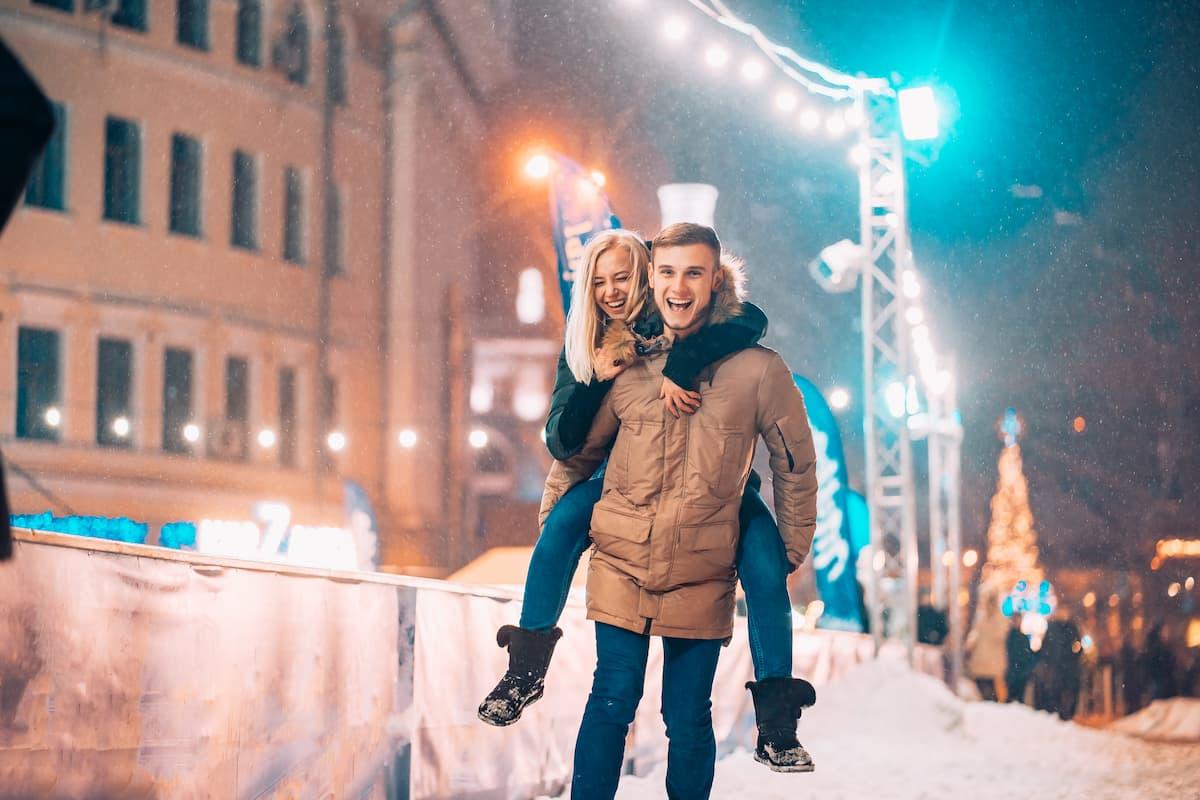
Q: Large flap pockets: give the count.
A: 2